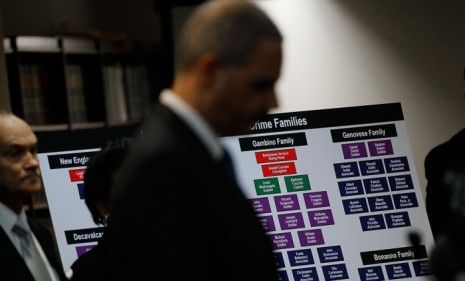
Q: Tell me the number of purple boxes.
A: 11